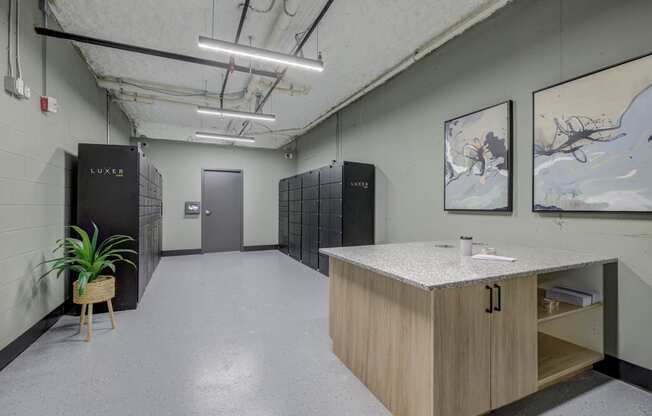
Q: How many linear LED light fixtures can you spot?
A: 3